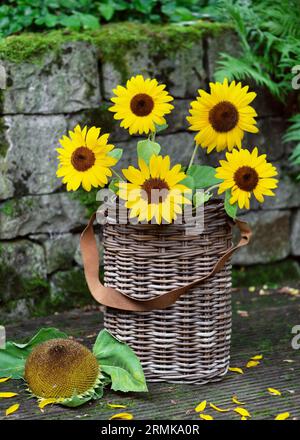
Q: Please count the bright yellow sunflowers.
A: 5